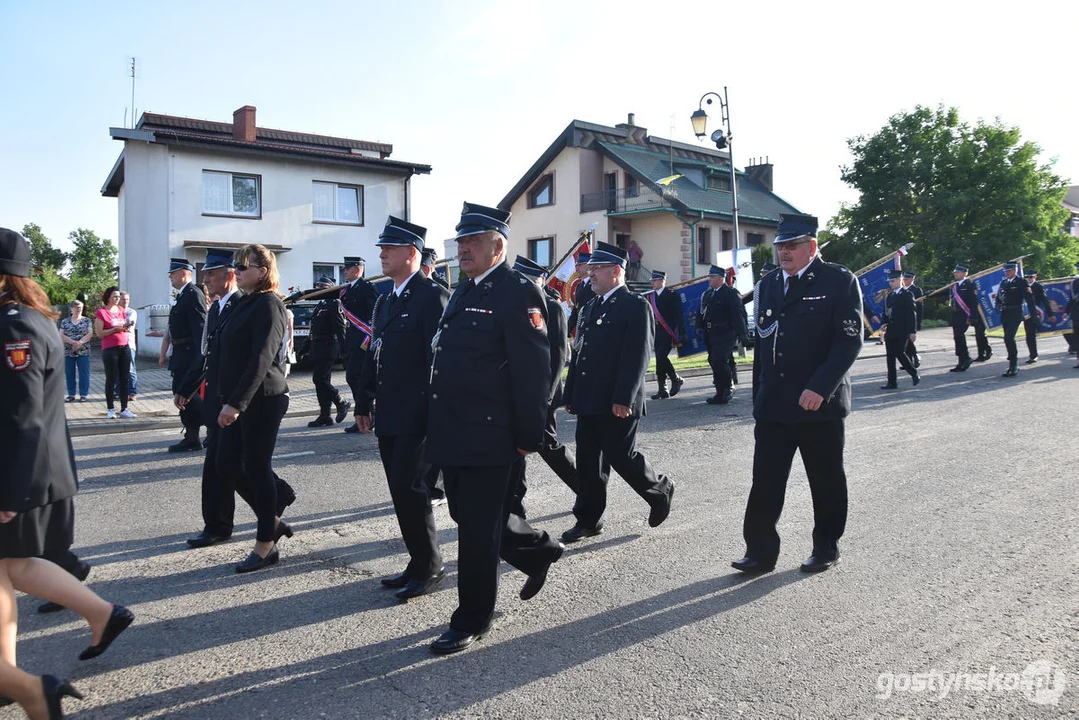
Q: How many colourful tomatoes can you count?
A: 0